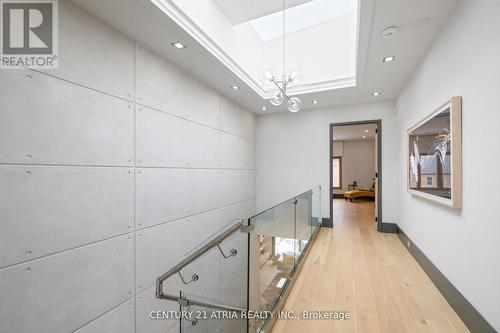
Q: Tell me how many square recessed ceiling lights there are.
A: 6